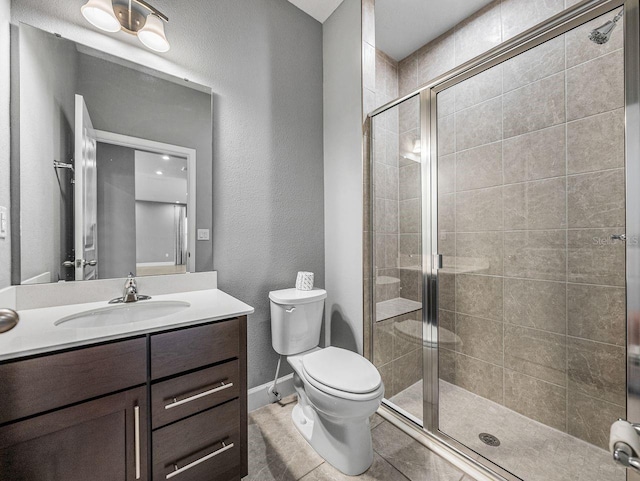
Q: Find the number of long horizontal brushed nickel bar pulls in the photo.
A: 2